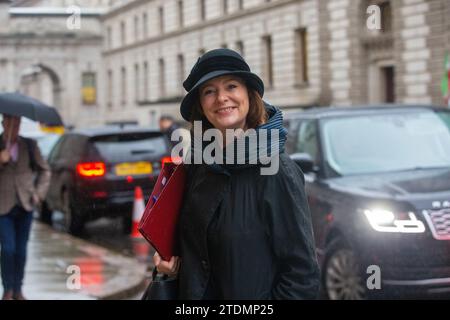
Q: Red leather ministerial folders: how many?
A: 1